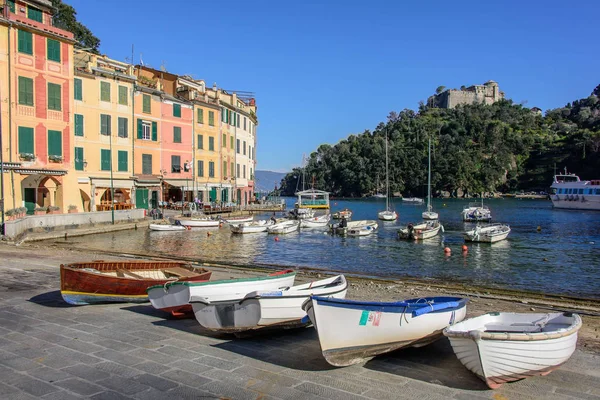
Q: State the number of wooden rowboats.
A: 5